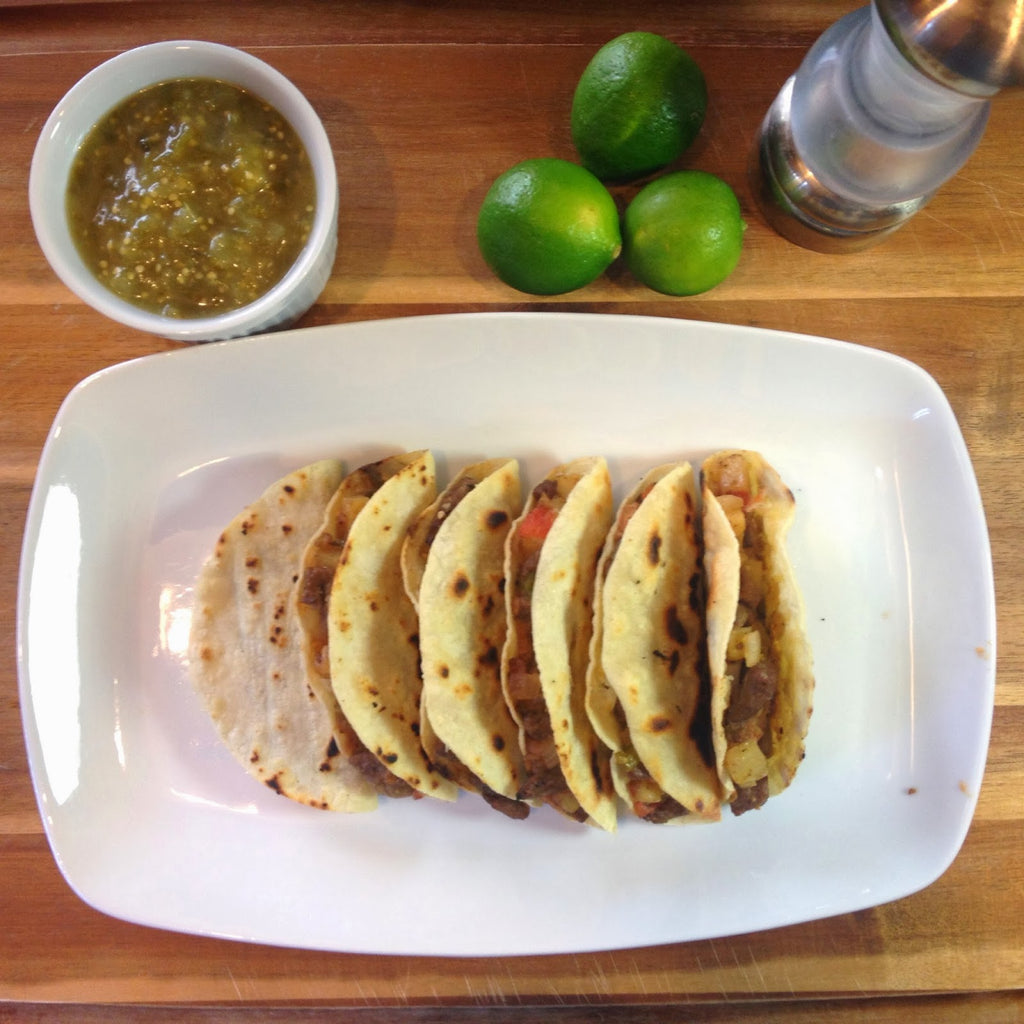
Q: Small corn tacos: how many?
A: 6